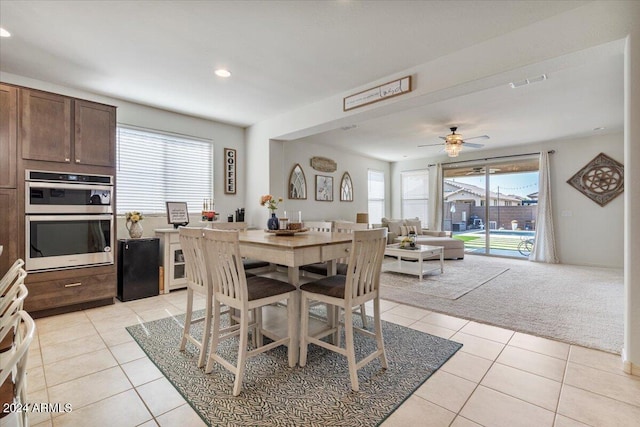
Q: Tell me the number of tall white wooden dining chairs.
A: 6